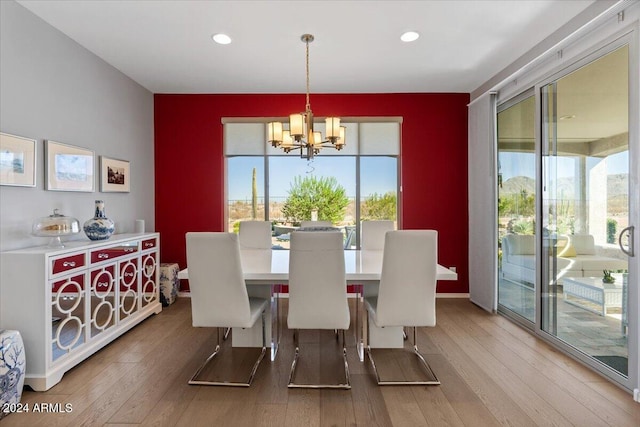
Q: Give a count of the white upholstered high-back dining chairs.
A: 6